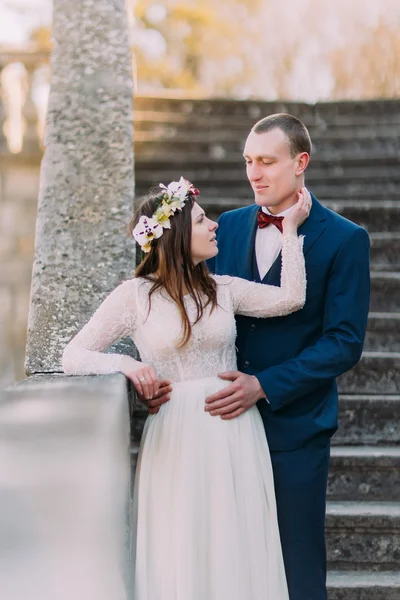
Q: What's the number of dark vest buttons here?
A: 2